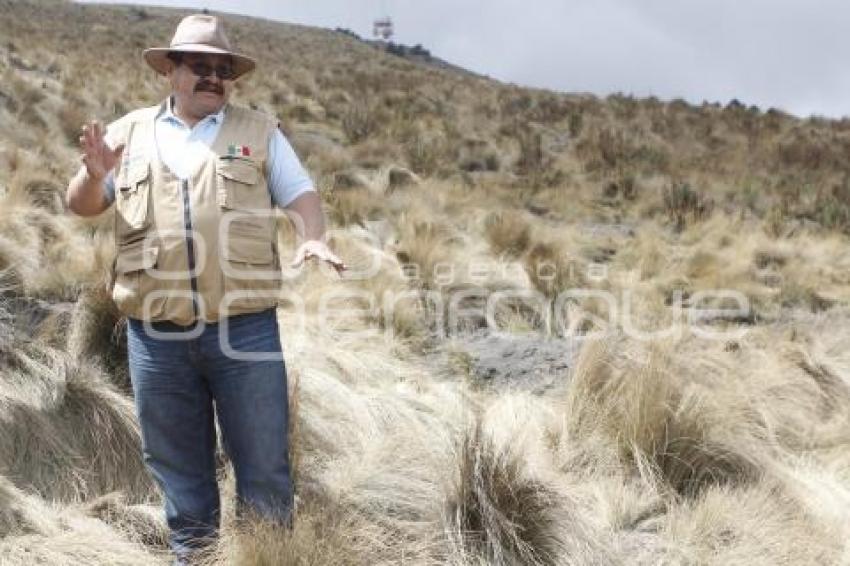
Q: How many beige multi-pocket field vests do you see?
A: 1